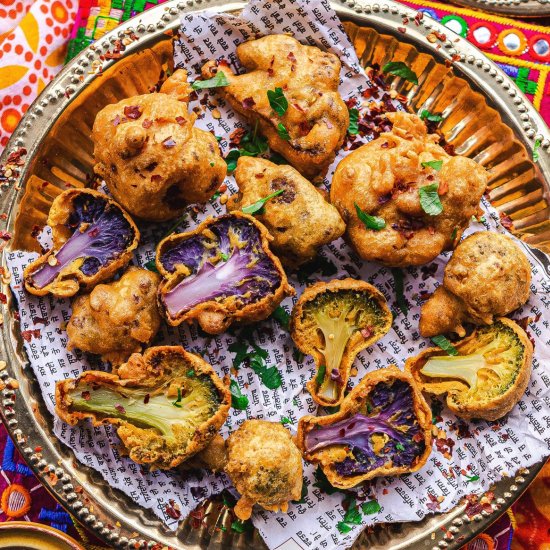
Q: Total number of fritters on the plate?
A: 13